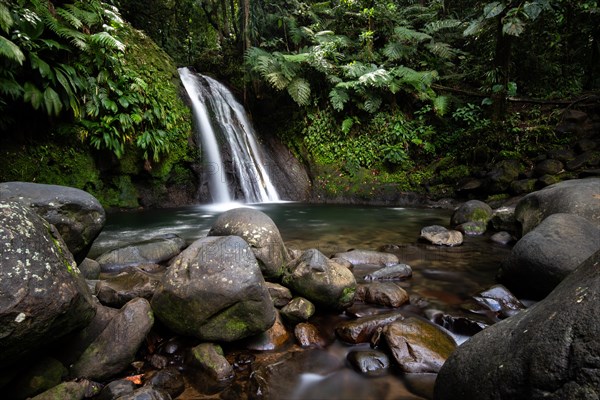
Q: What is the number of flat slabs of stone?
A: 0